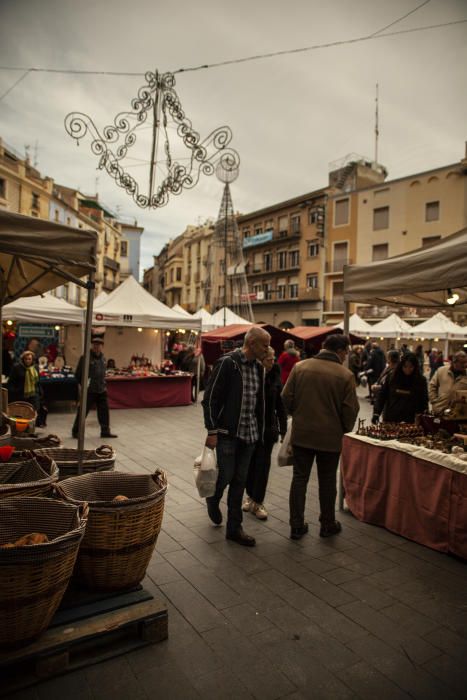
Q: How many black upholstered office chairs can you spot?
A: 0